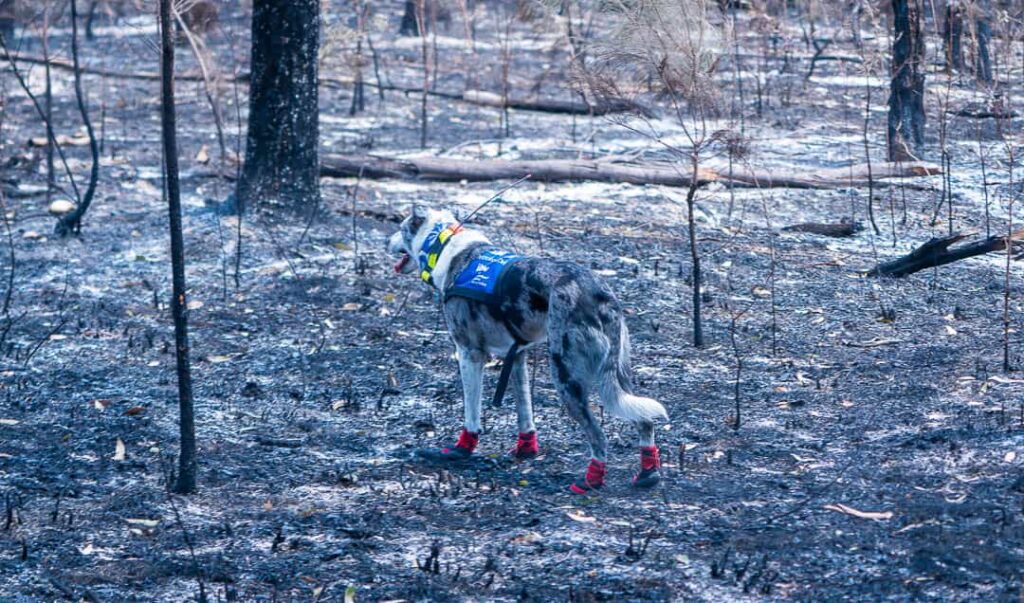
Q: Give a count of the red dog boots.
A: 4